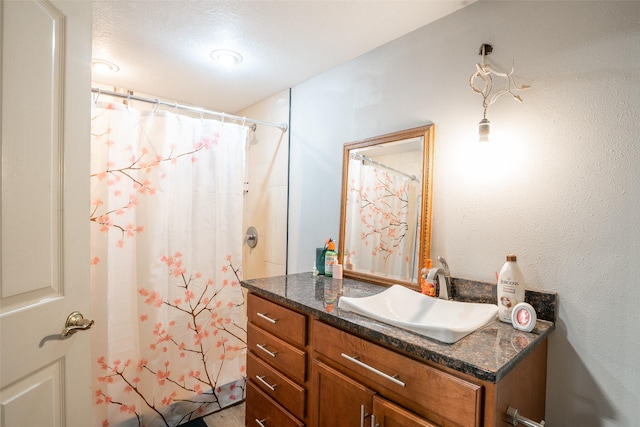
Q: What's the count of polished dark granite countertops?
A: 1